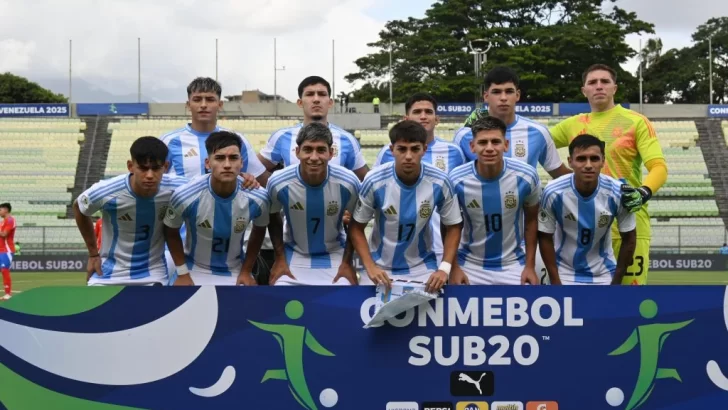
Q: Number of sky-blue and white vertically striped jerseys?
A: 10